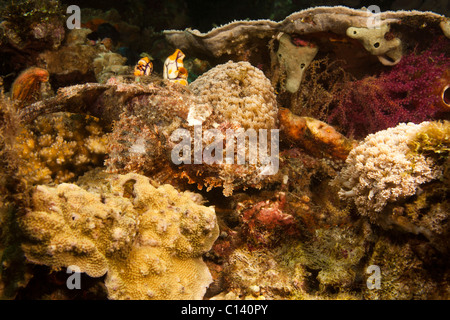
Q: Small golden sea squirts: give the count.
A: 2